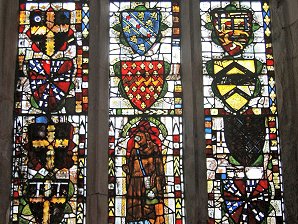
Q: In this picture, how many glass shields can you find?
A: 10